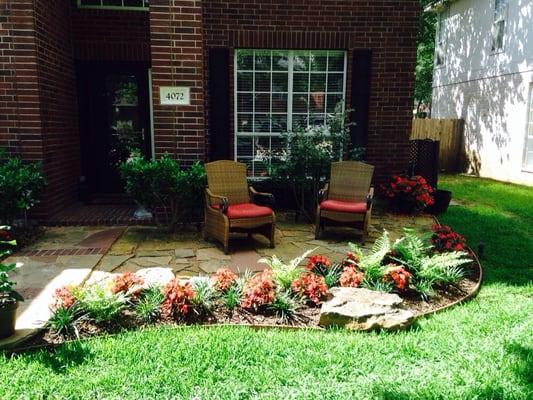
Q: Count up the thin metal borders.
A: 1